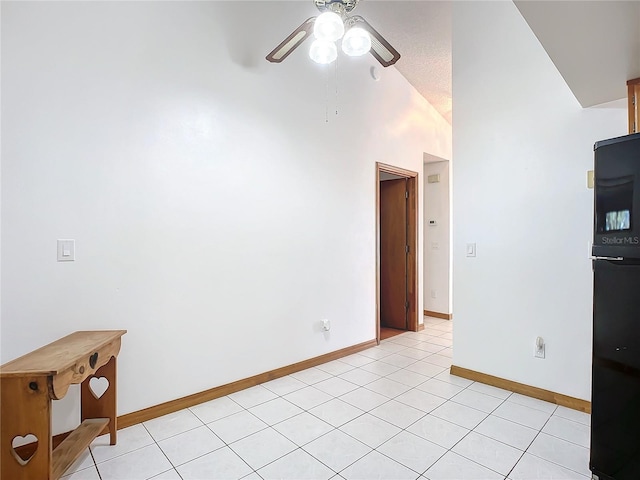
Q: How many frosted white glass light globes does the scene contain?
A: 3